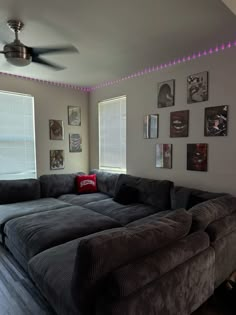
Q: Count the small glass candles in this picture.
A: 0